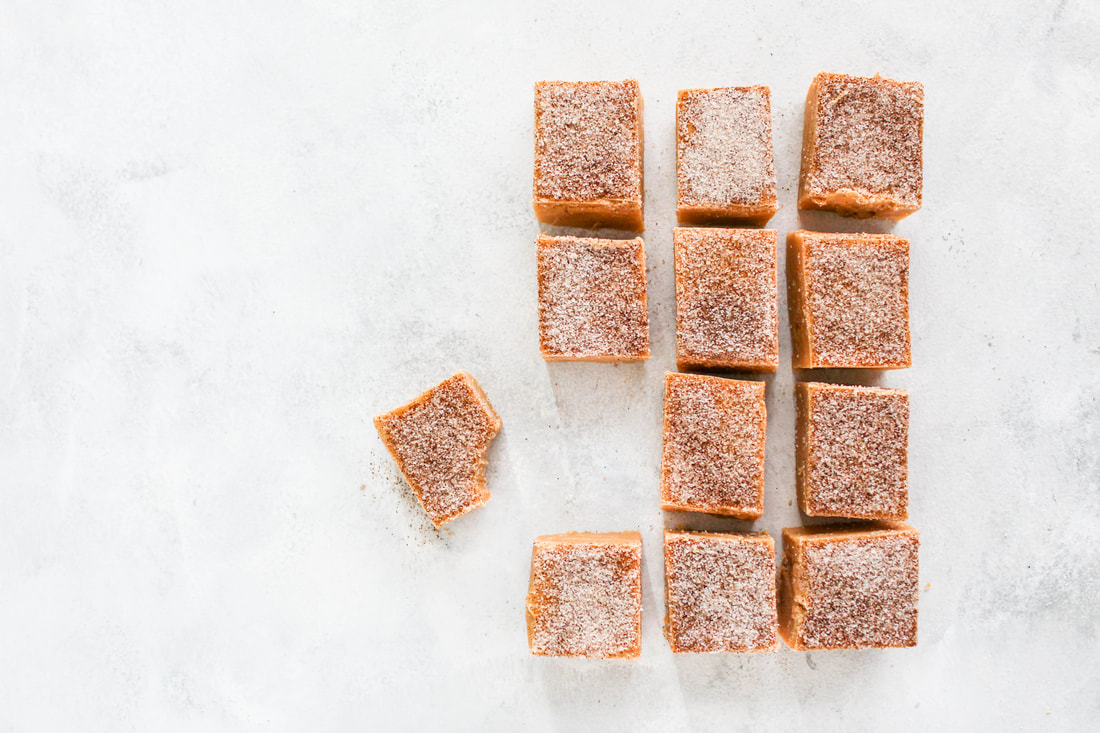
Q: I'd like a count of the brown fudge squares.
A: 12